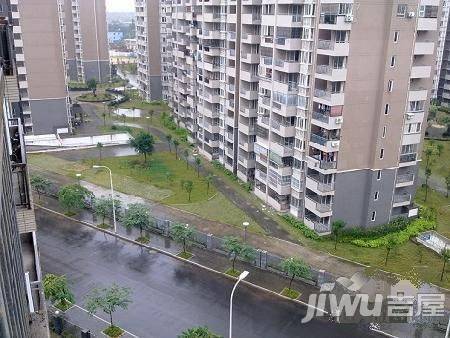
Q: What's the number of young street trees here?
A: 10